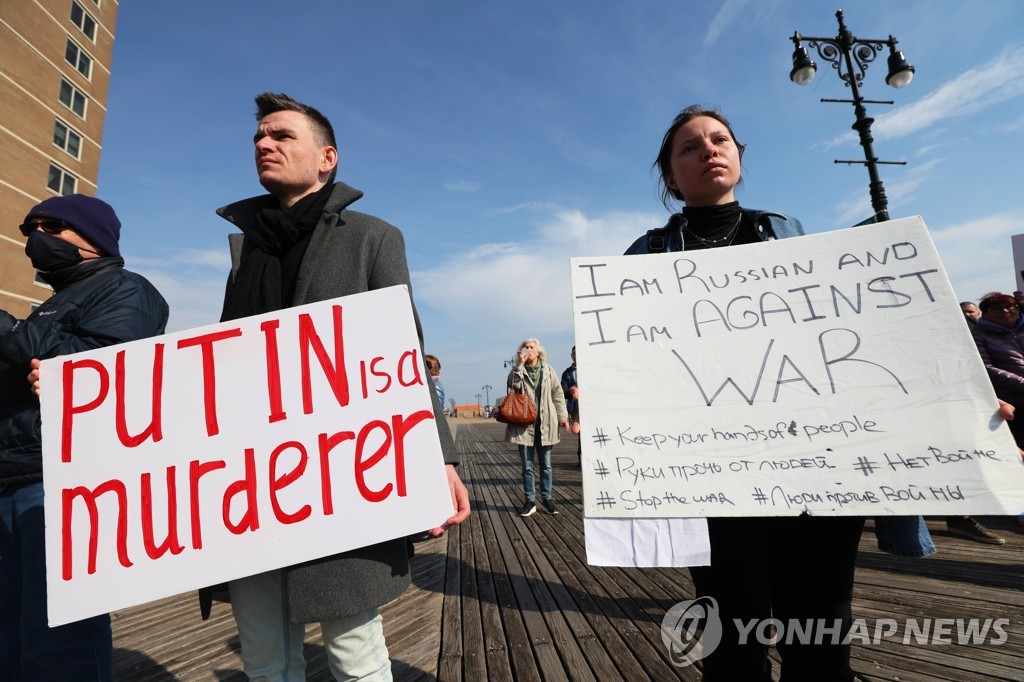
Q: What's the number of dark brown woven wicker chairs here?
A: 0